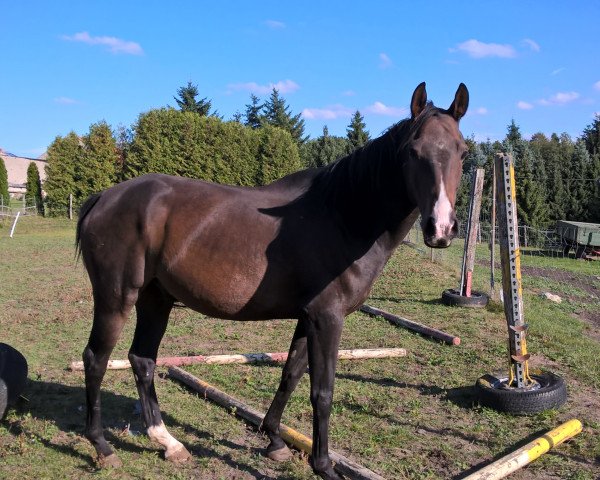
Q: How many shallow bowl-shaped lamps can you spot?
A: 0